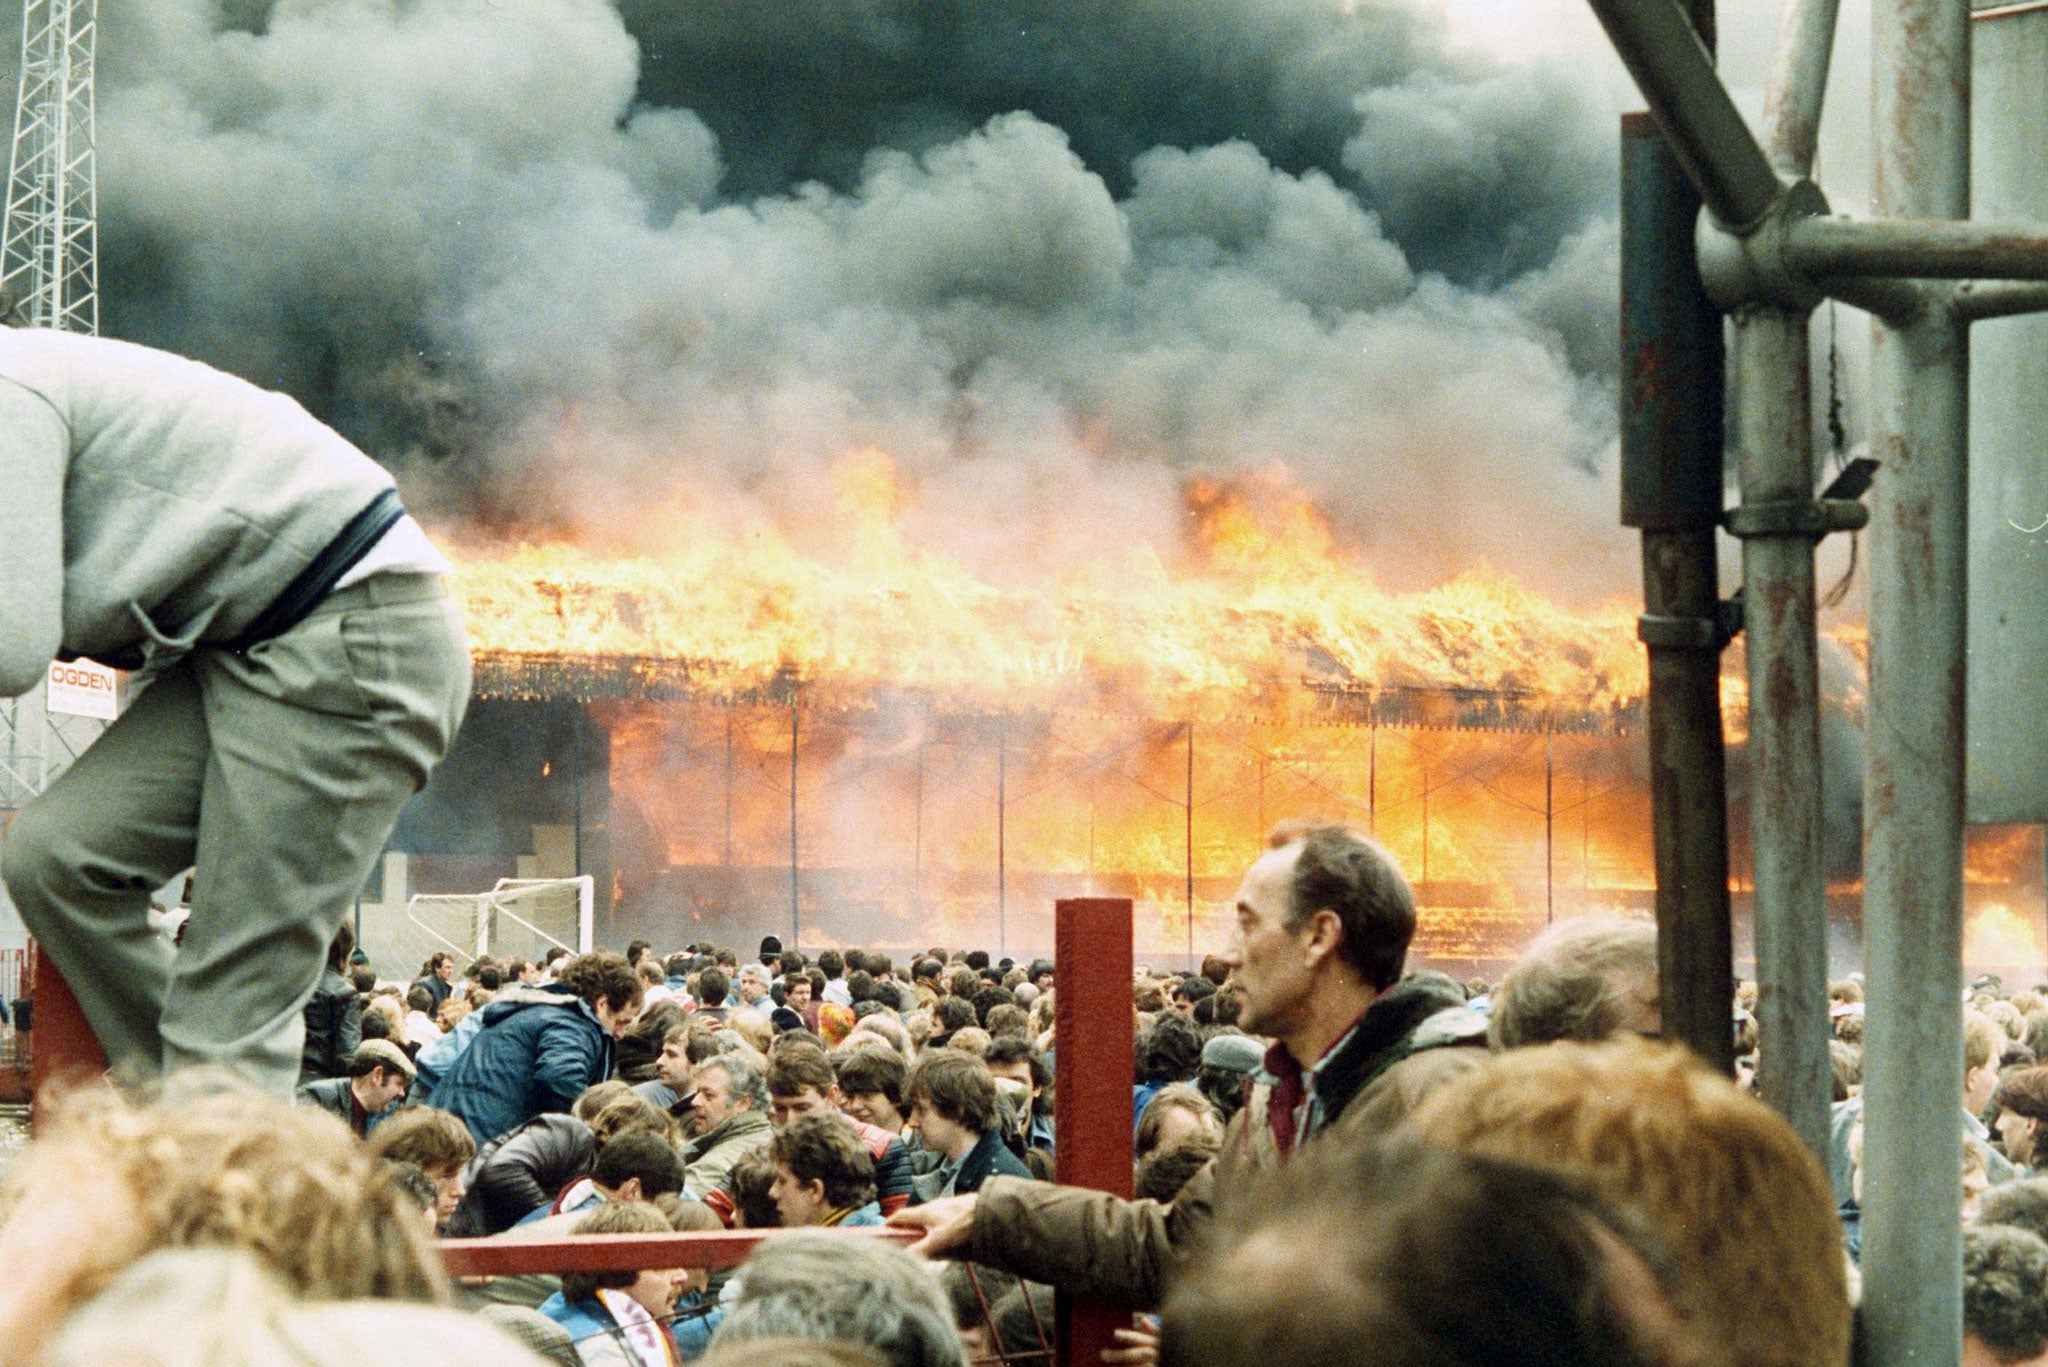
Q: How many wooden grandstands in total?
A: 1